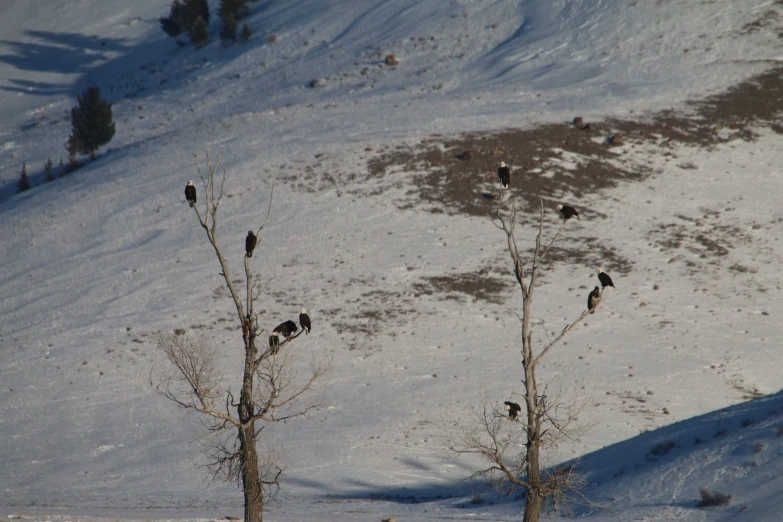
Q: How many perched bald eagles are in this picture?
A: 10